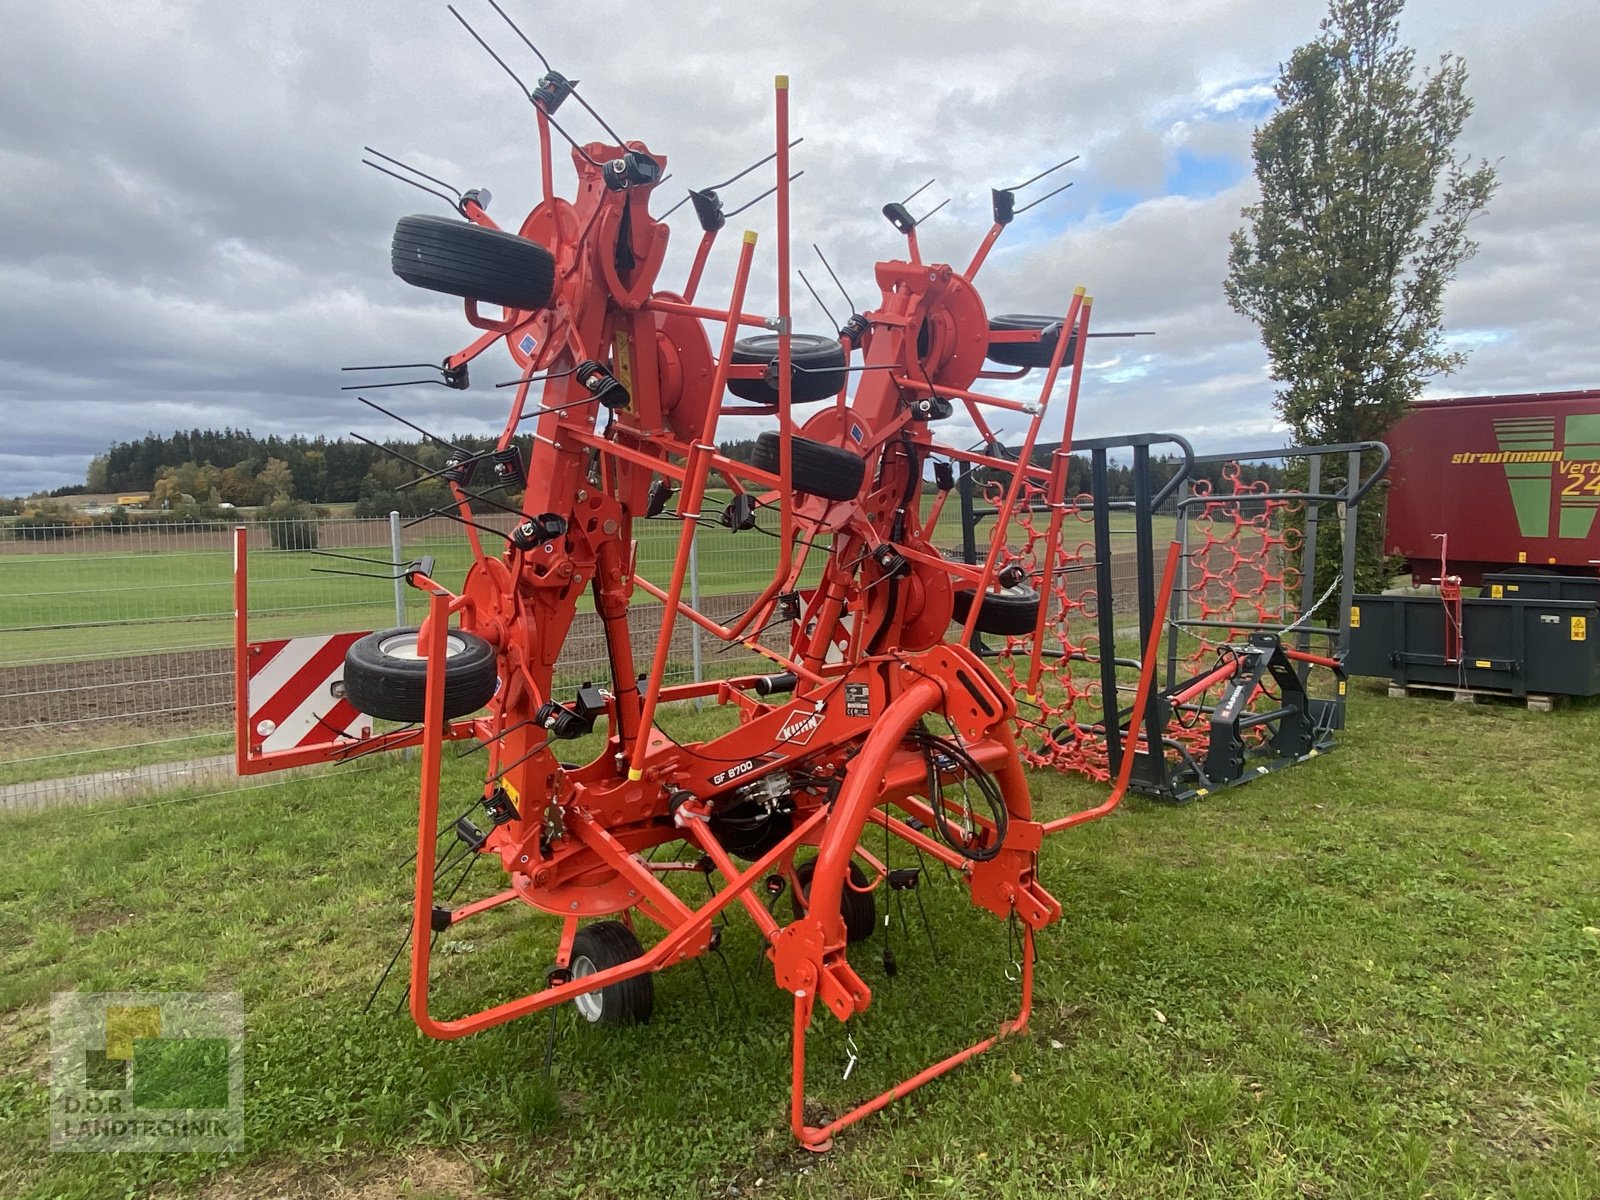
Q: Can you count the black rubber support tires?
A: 8